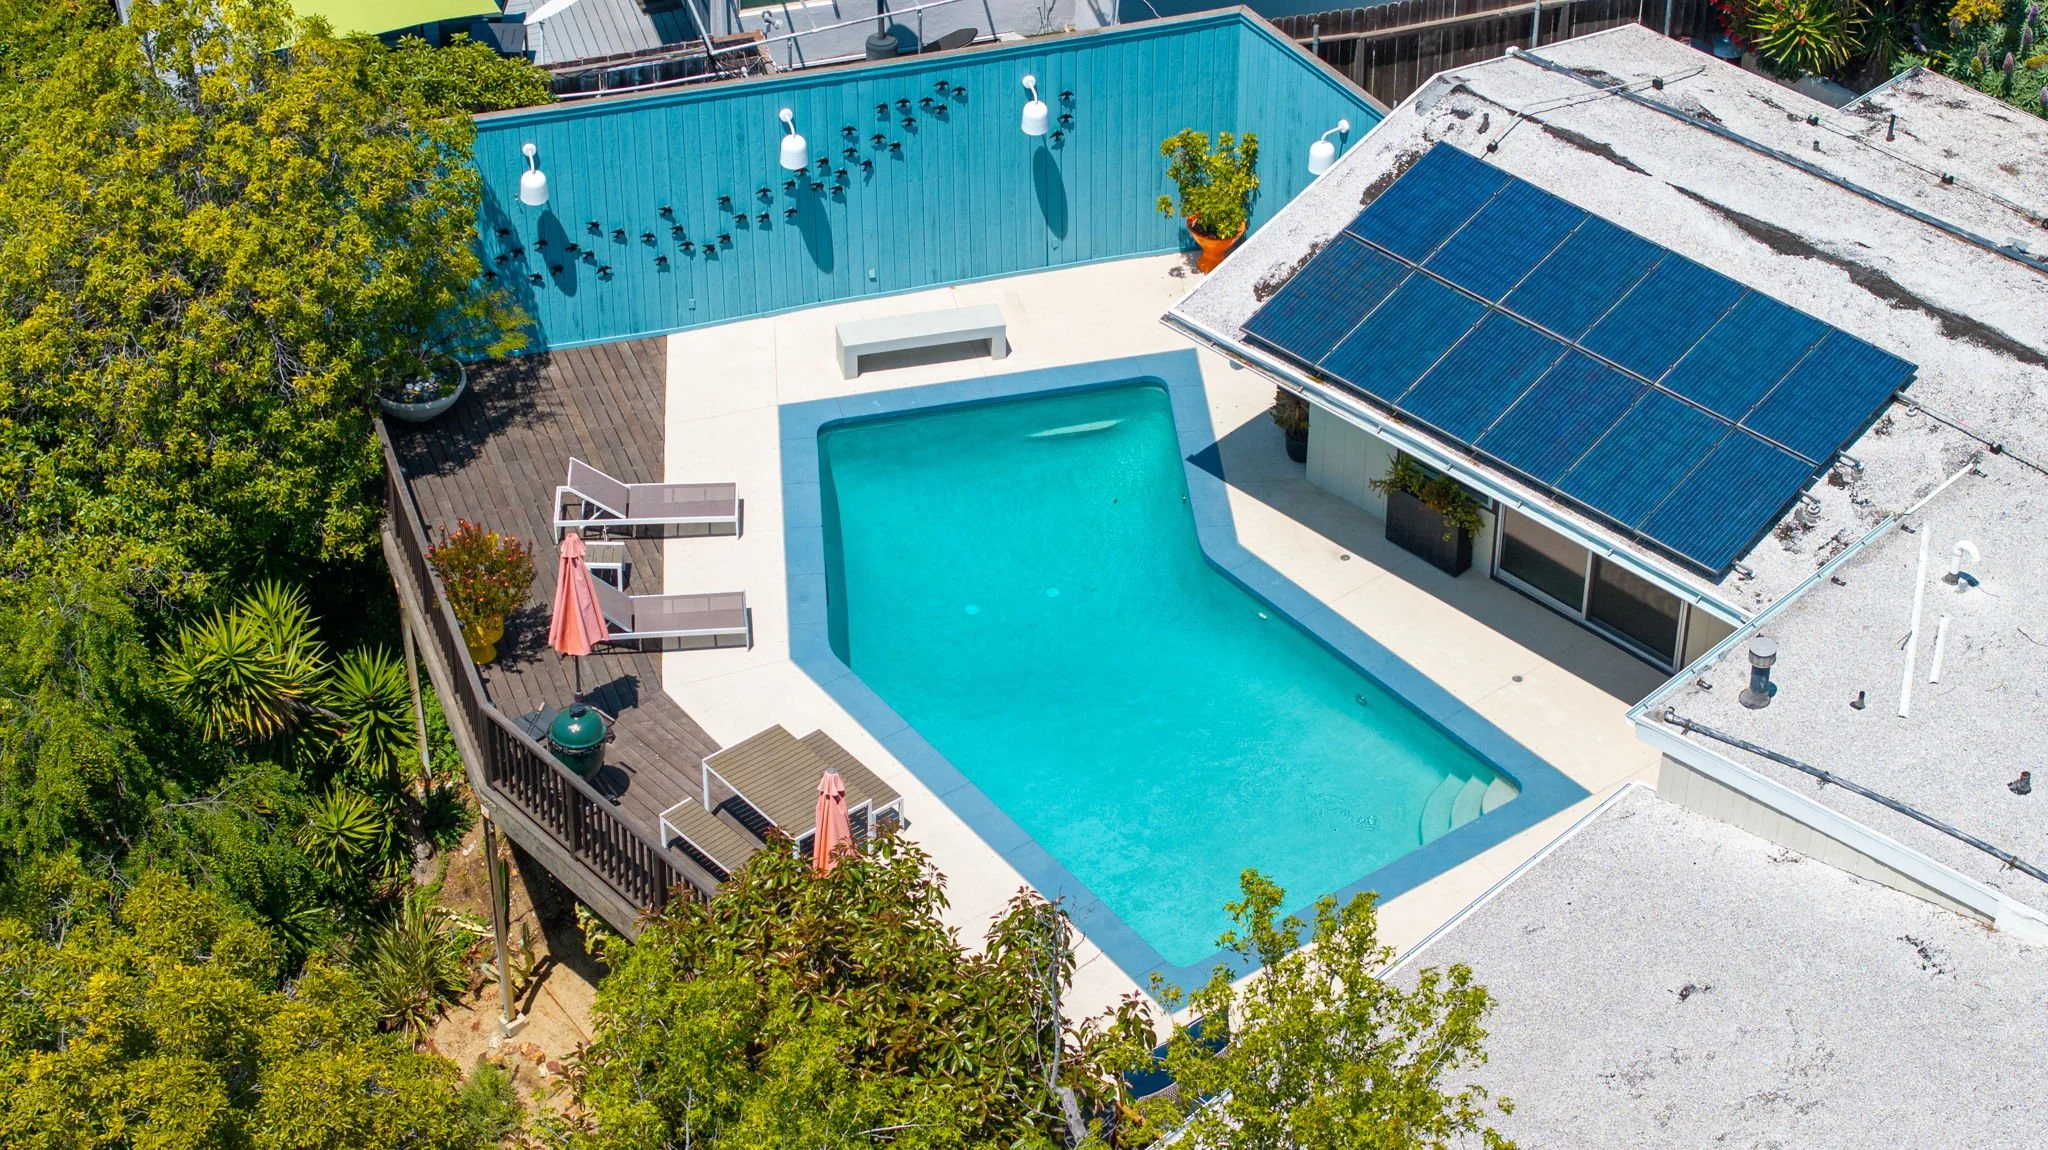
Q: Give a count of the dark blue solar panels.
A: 12